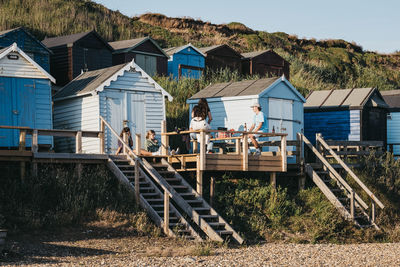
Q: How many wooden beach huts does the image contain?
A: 11